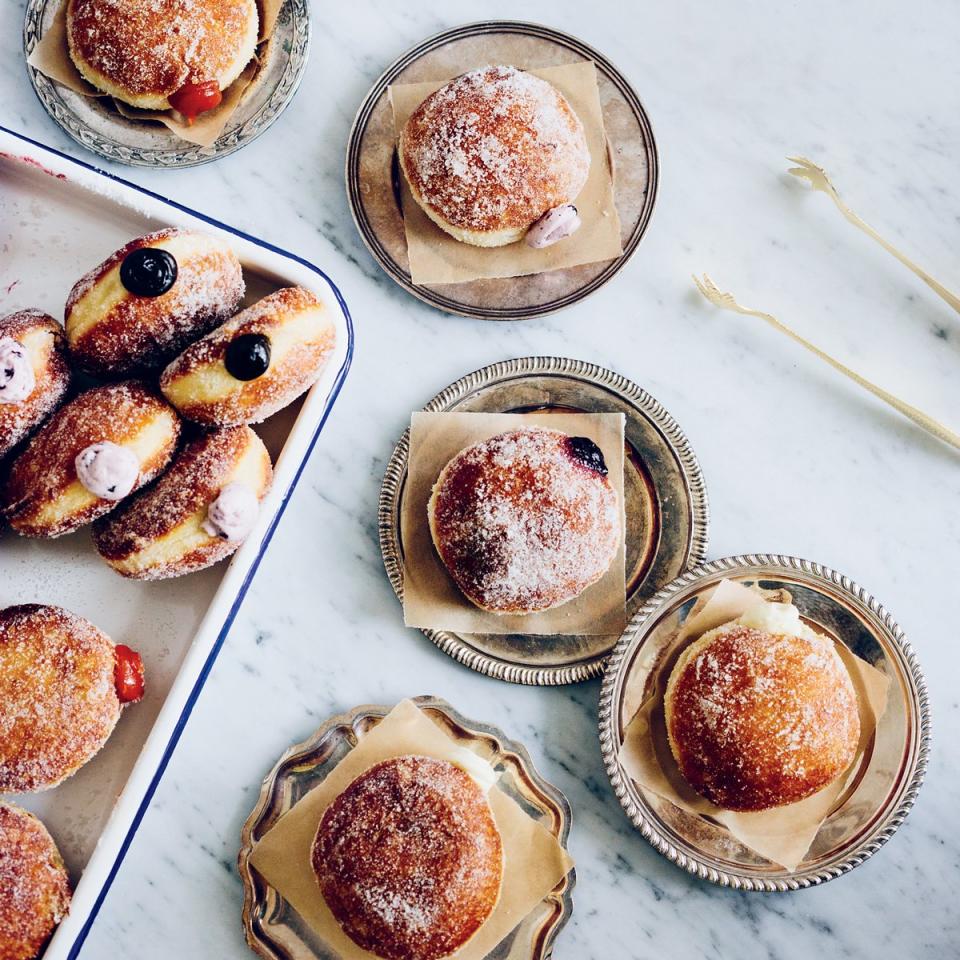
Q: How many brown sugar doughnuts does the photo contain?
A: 12